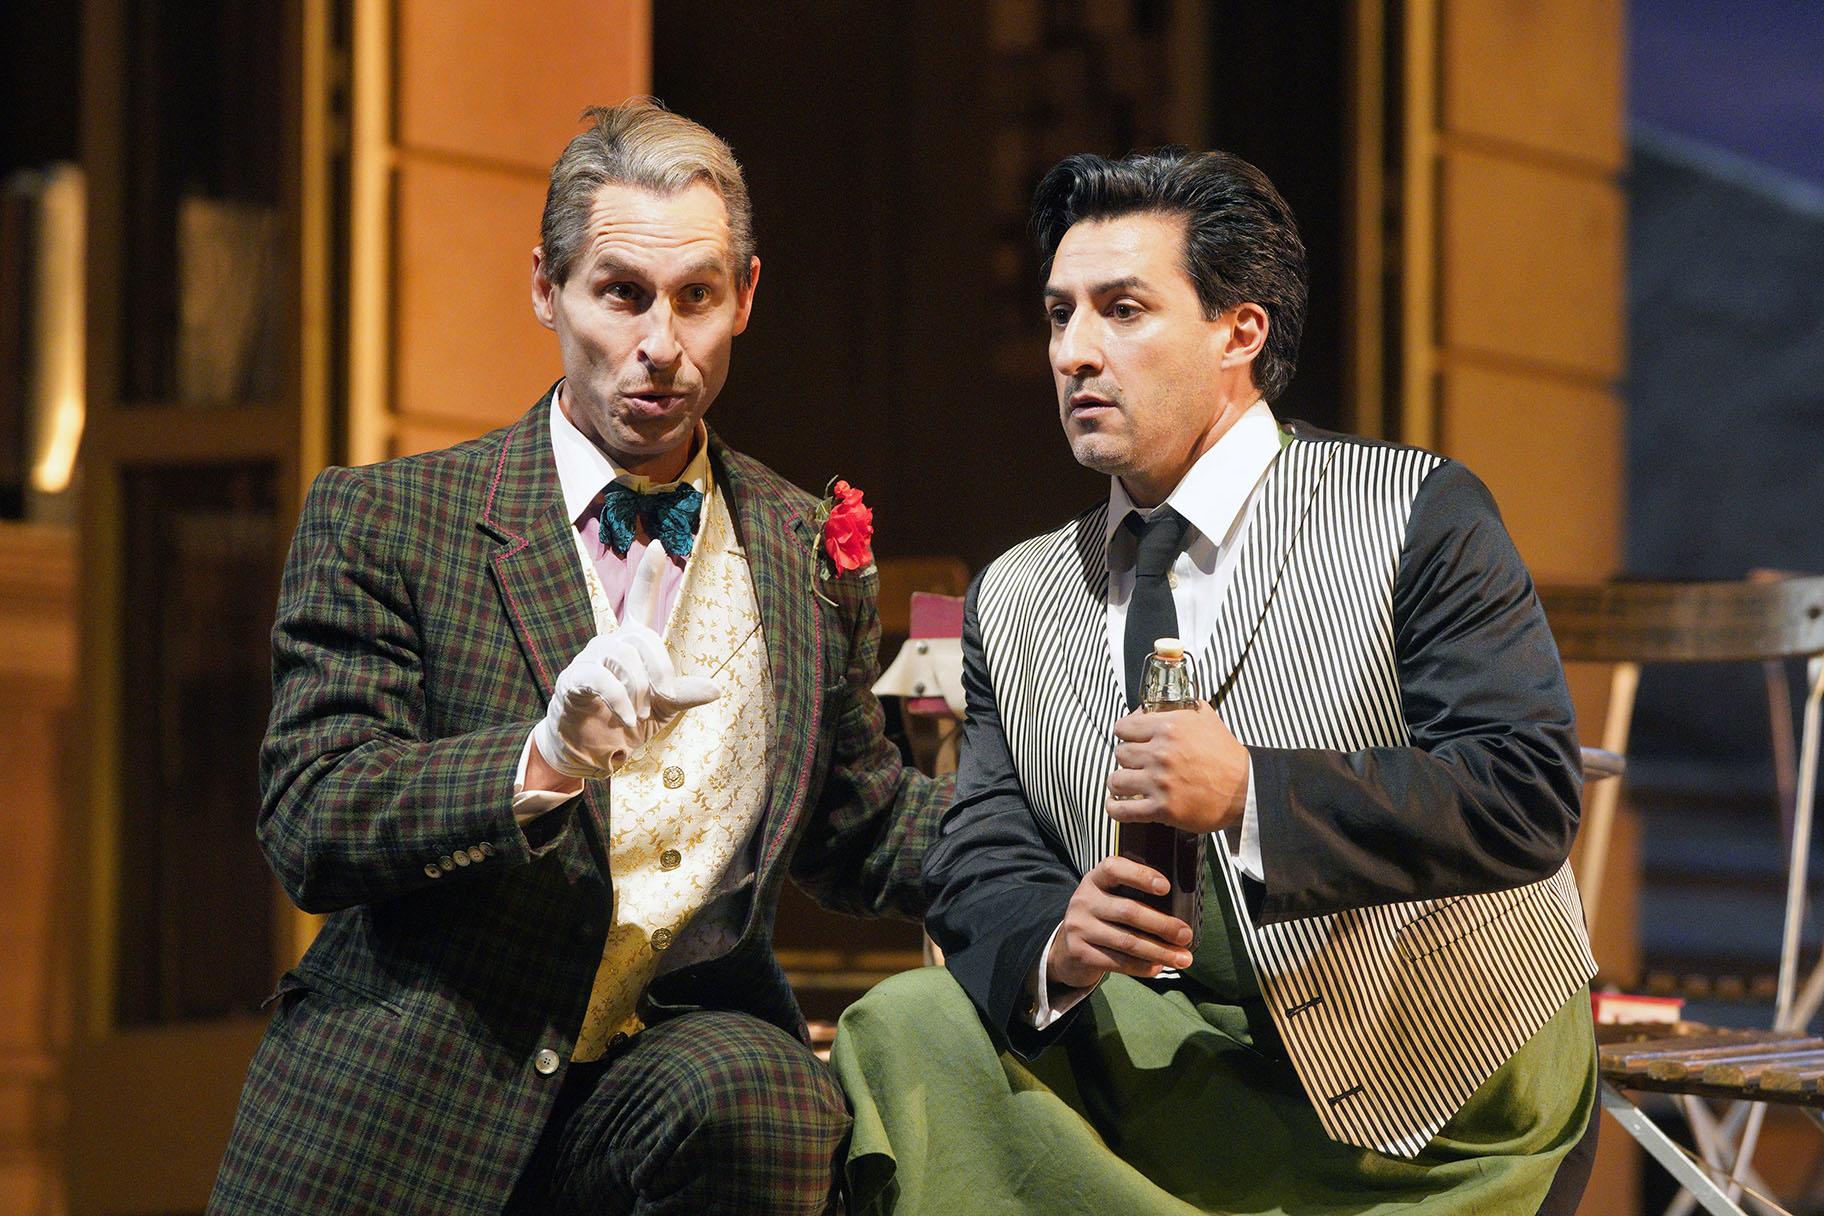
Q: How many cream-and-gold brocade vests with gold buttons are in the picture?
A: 1